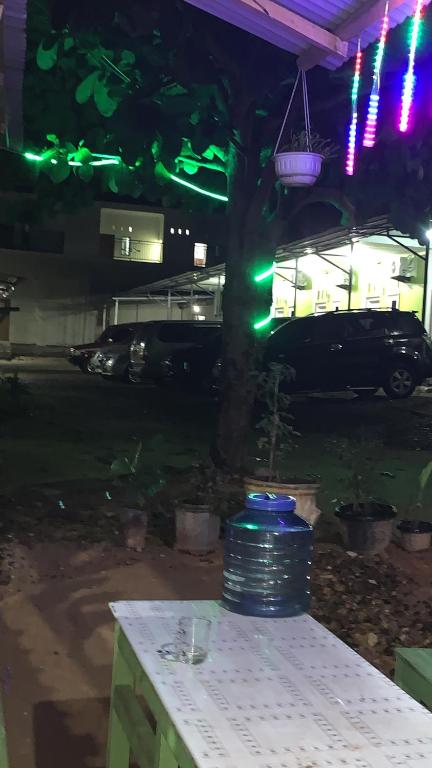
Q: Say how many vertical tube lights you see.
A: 3